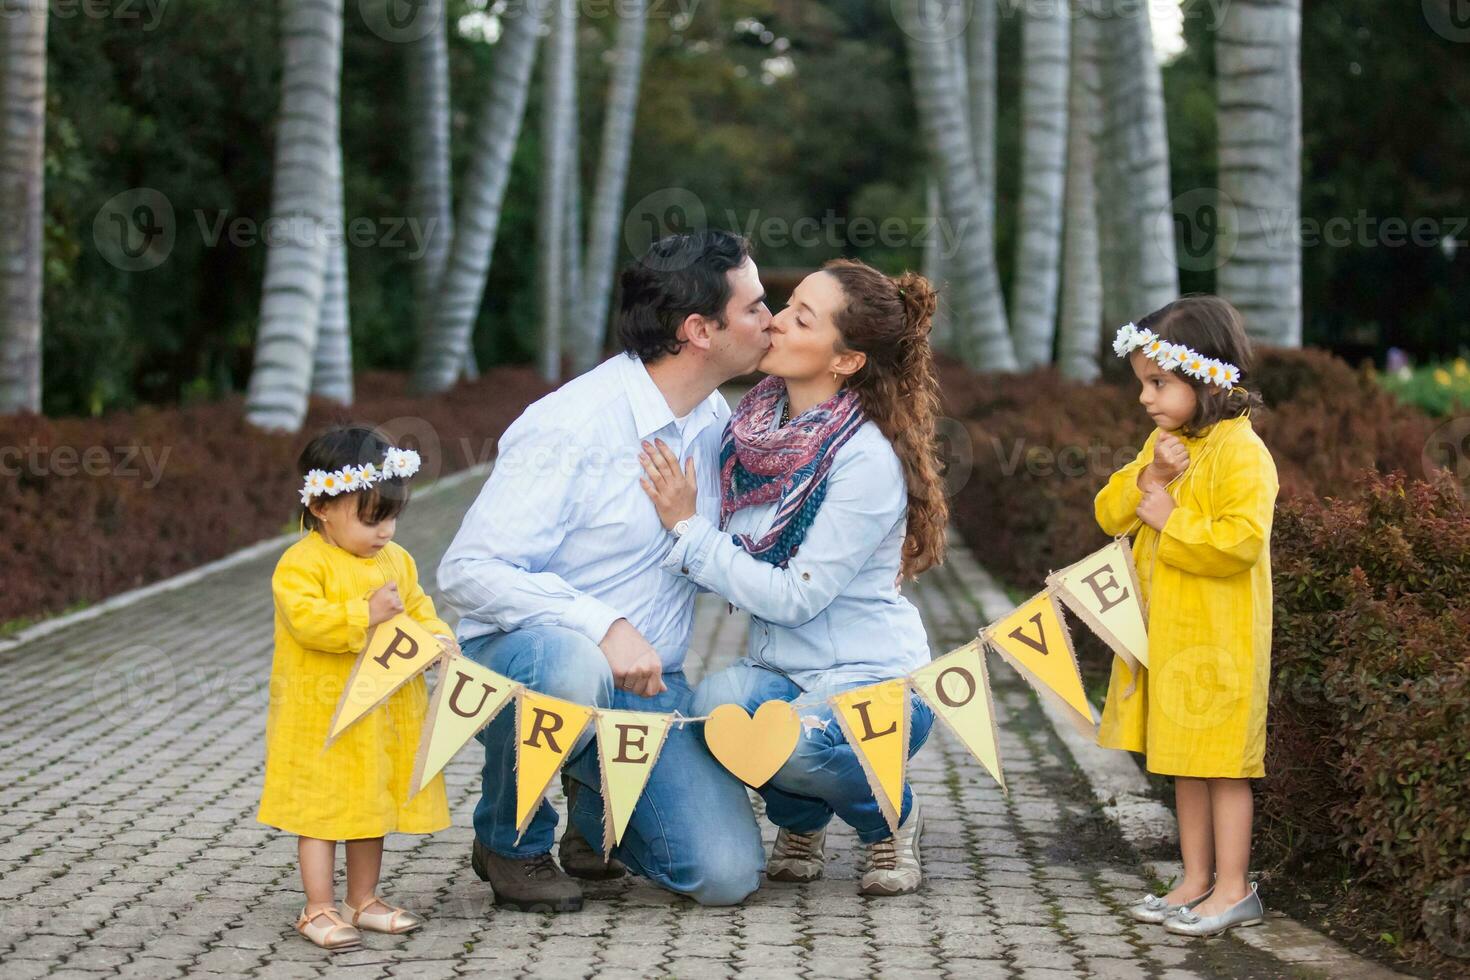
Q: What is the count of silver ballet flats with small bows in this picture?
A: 2